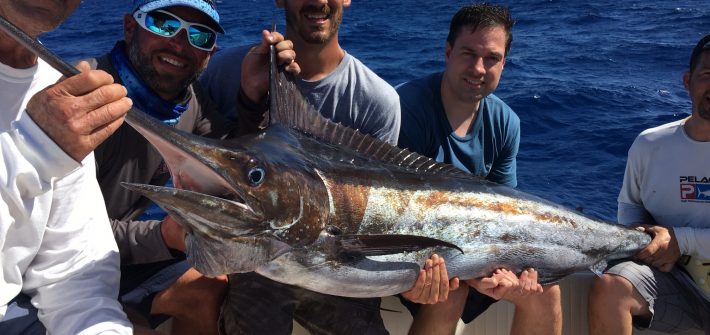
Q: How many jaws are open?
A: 1